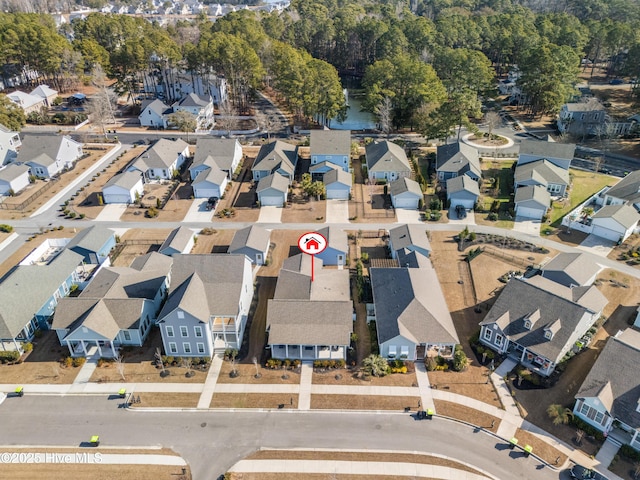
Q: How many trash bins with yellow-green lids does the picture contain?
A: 6